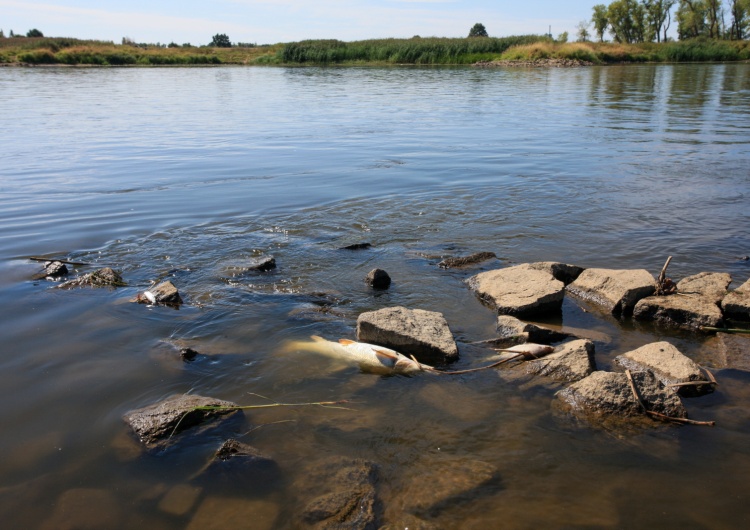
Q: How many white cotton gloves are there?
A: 0